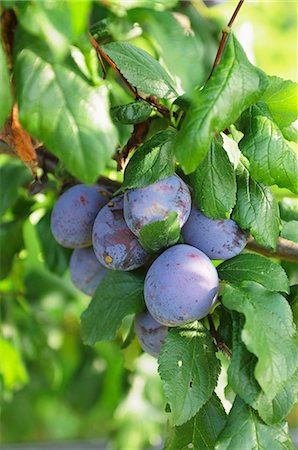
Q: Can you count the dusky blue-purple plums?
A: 7